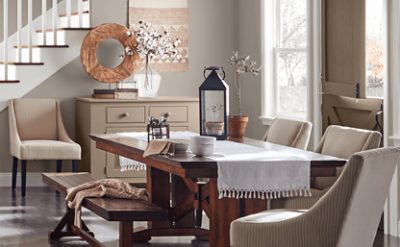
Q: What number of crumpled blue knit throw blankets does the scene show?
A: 0